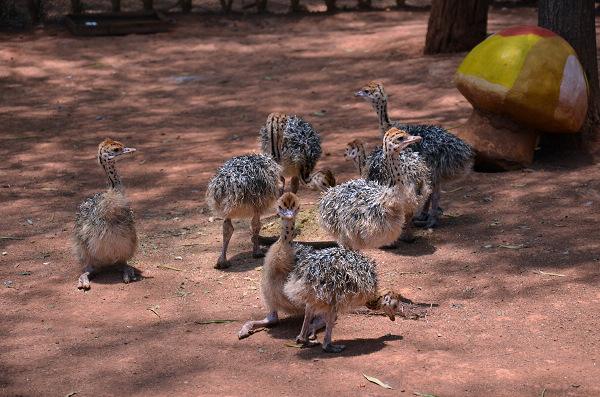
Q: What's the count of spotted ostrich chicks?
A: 8